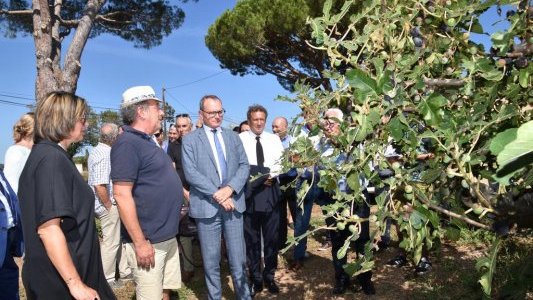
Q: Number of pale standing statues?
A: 0